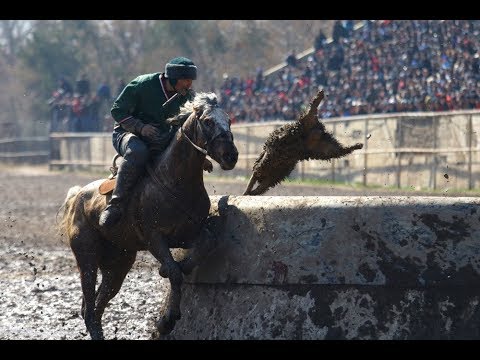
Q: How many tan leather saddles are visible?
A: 1